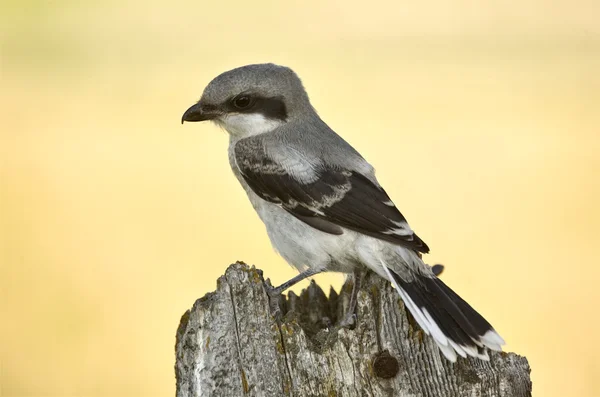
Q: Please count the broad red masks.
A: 0